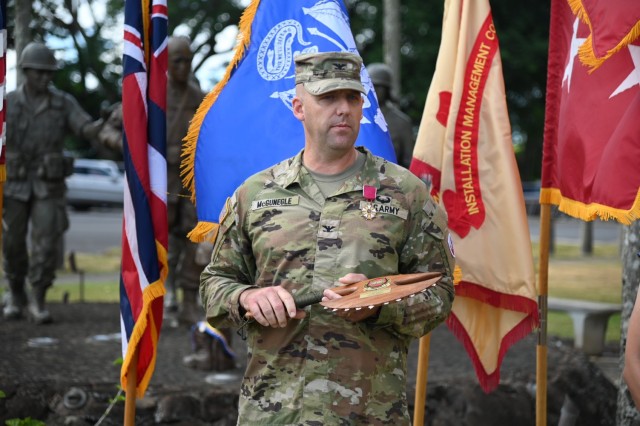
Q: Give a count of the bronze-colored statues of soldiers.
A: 3